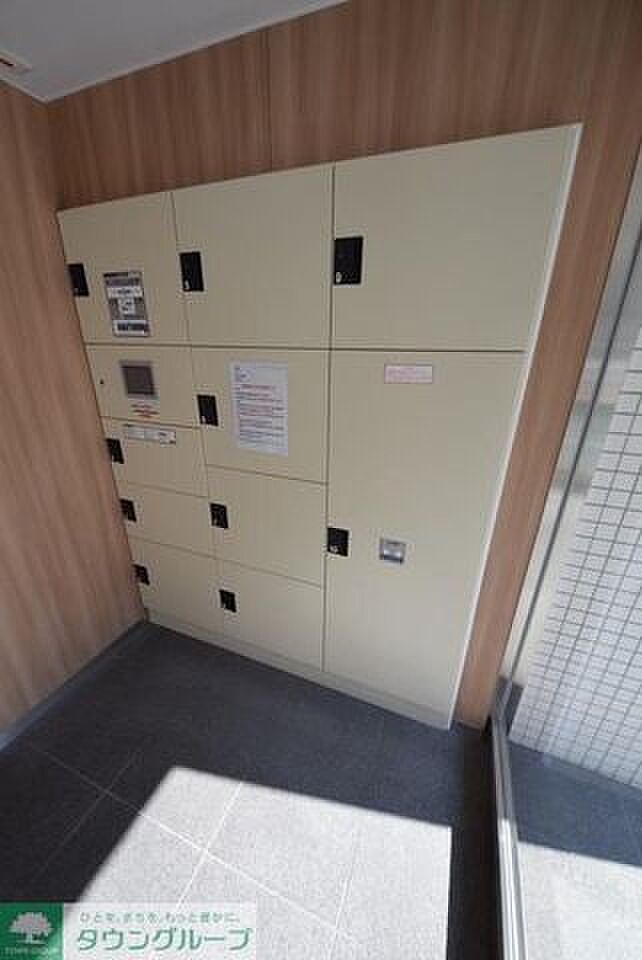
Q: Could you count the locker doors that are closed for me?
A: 10